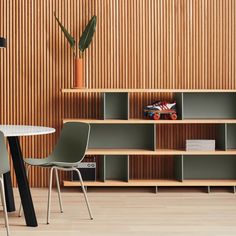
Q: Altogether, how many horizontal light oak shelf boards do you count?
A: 4